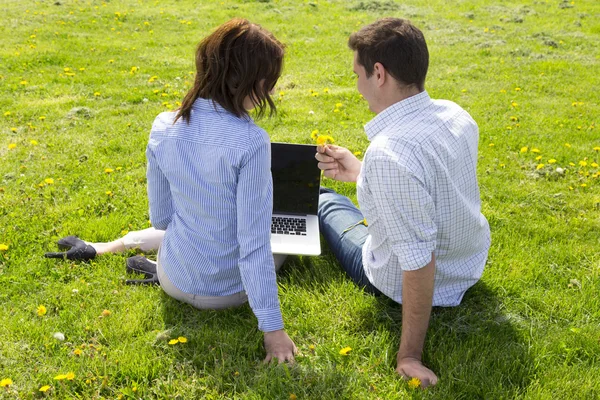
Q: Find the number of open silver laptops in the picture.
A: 1